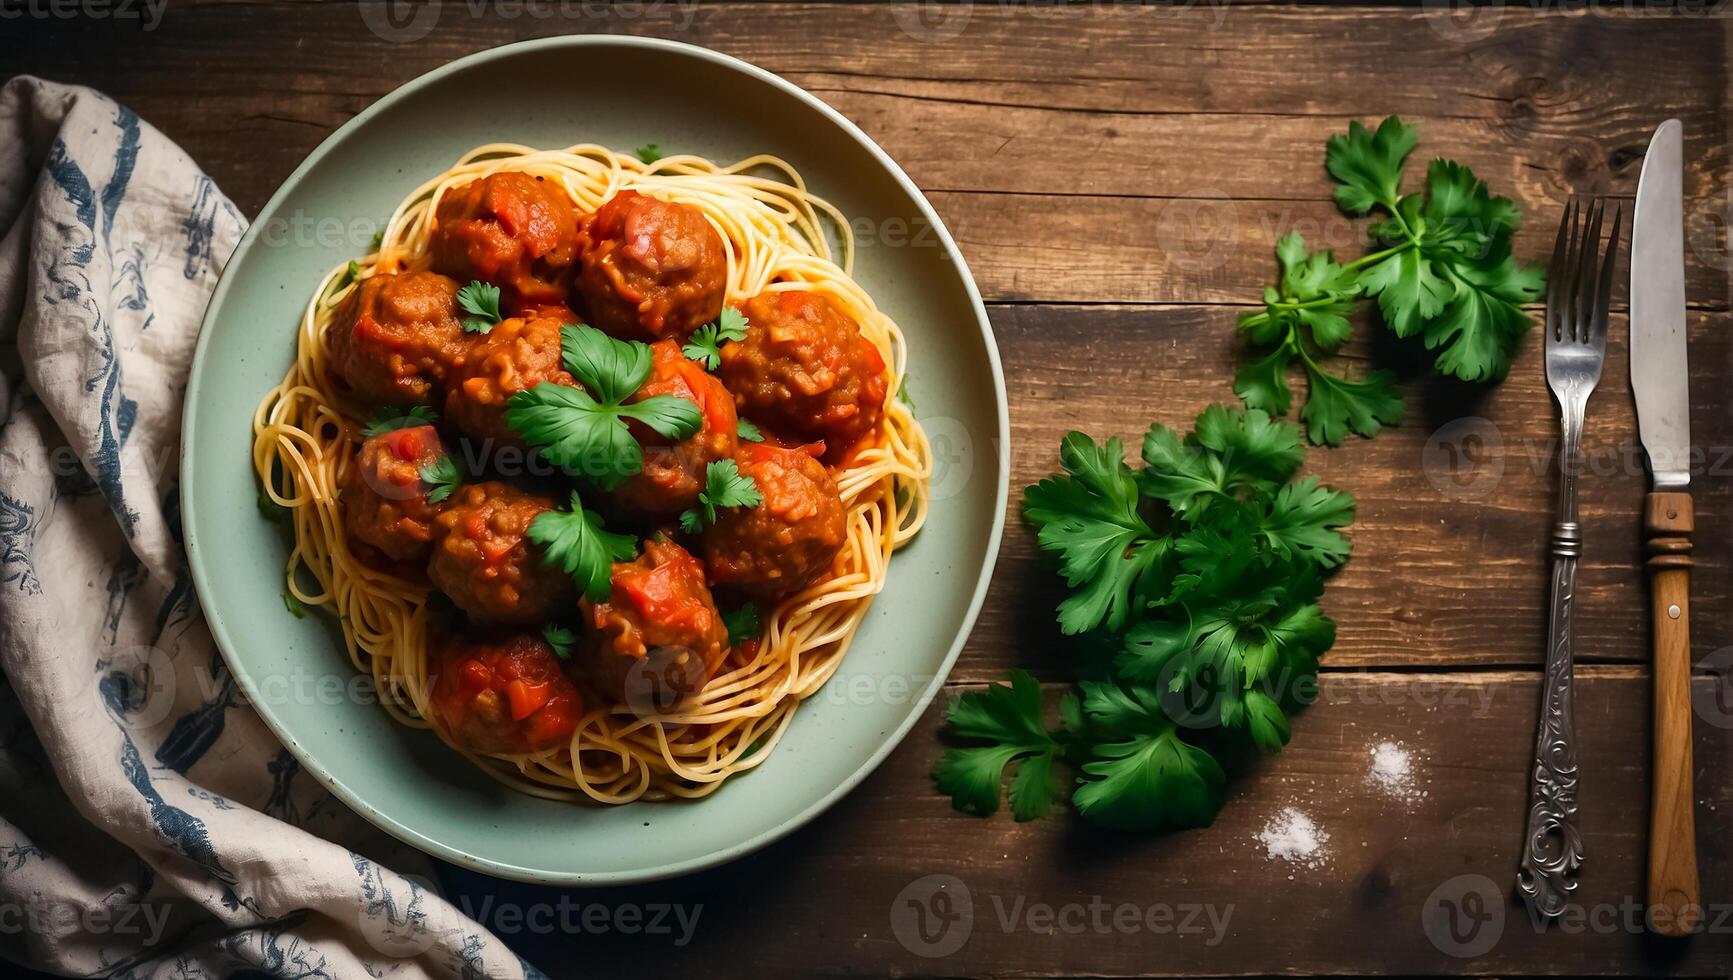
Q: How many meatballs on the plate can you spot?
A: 11